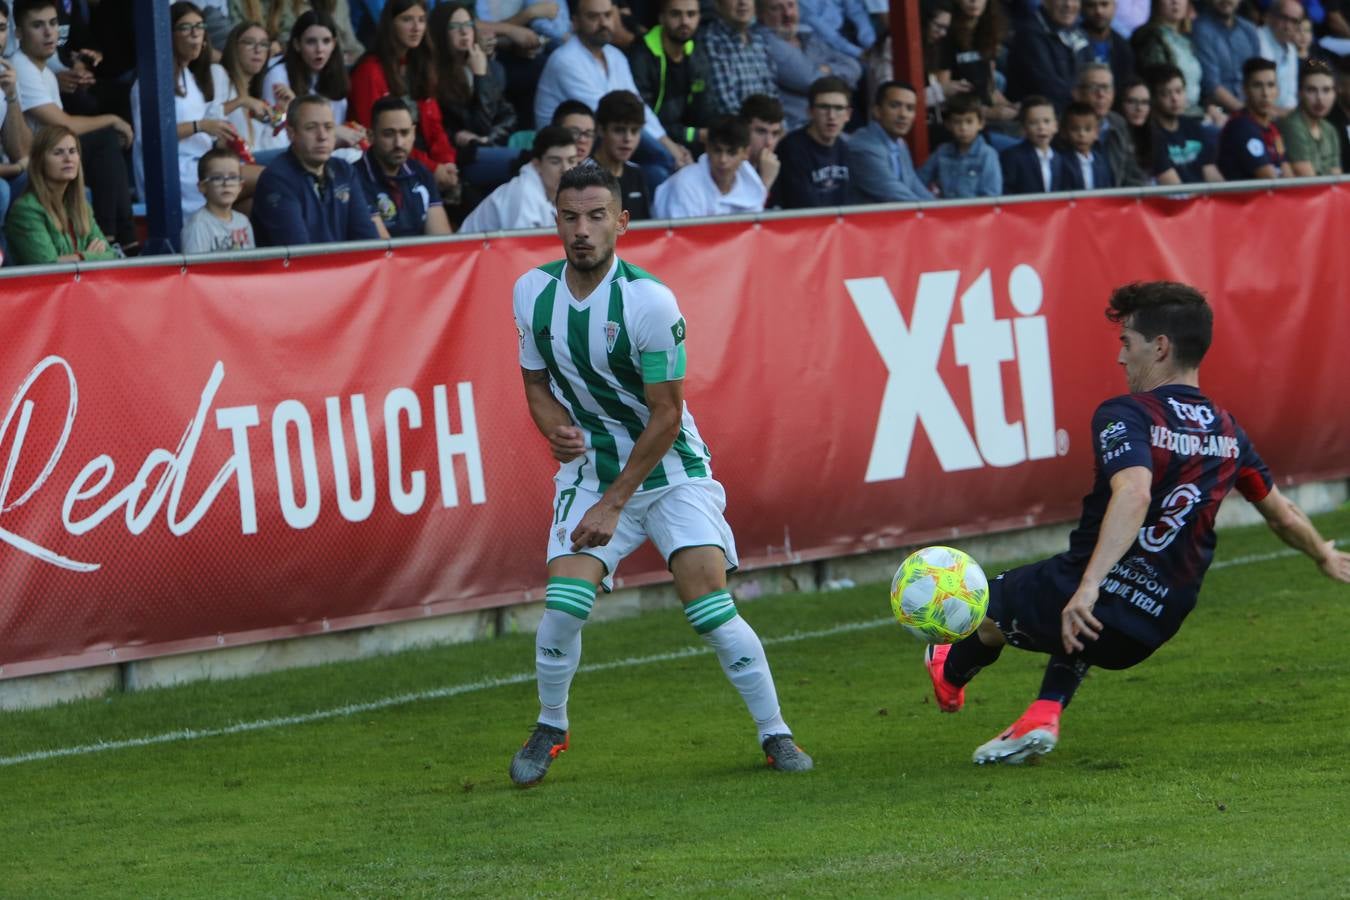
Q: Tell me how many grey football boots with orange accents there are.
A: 2